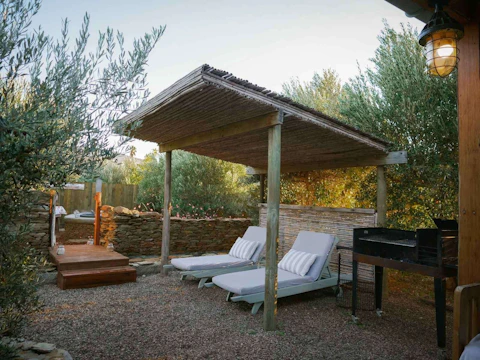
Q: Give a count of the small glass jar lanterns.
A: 3